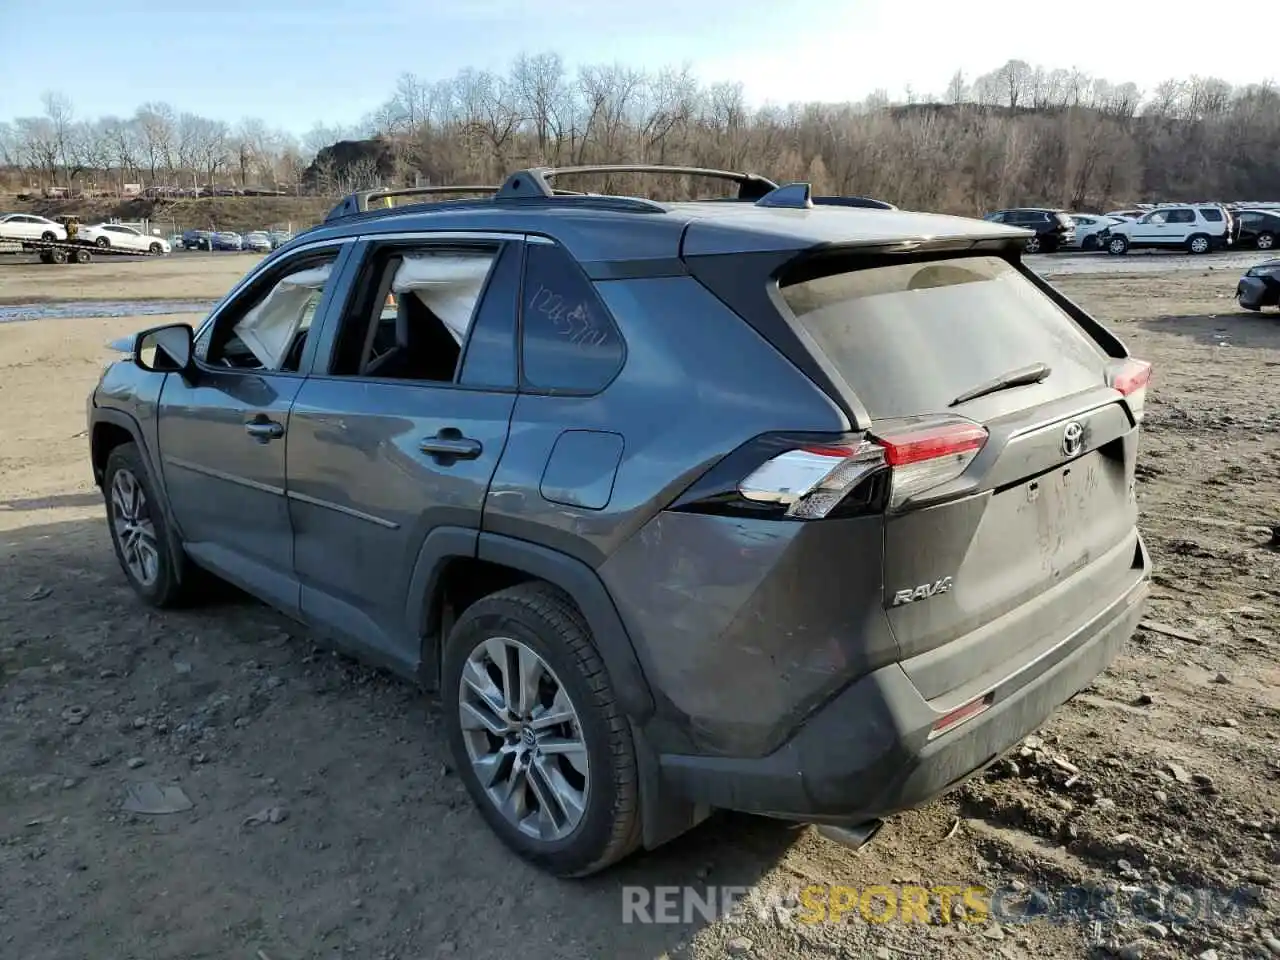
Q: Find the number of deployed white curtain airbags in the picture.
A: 2